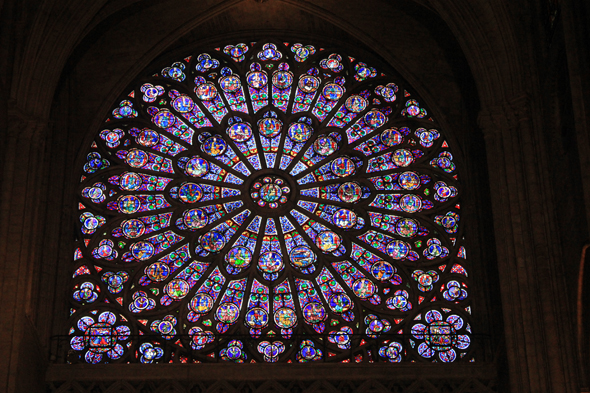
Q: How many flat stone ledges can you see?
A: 1